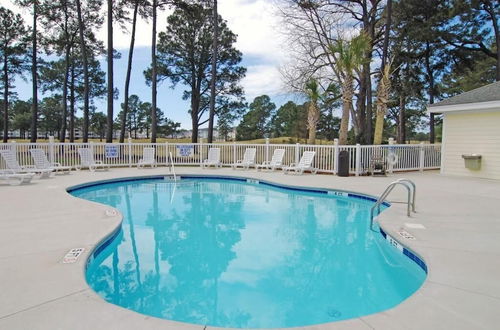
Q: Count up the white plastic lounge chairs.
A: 9